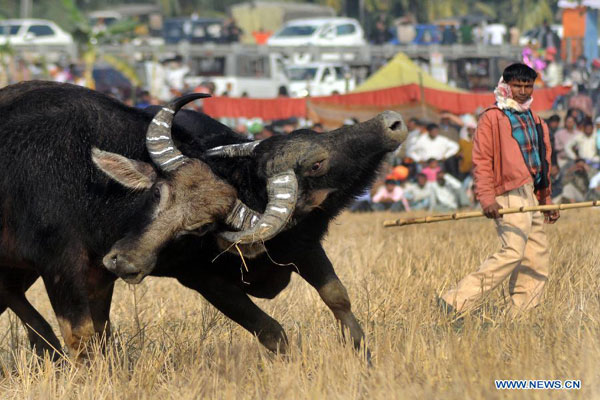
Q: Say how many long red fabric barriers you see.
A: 1